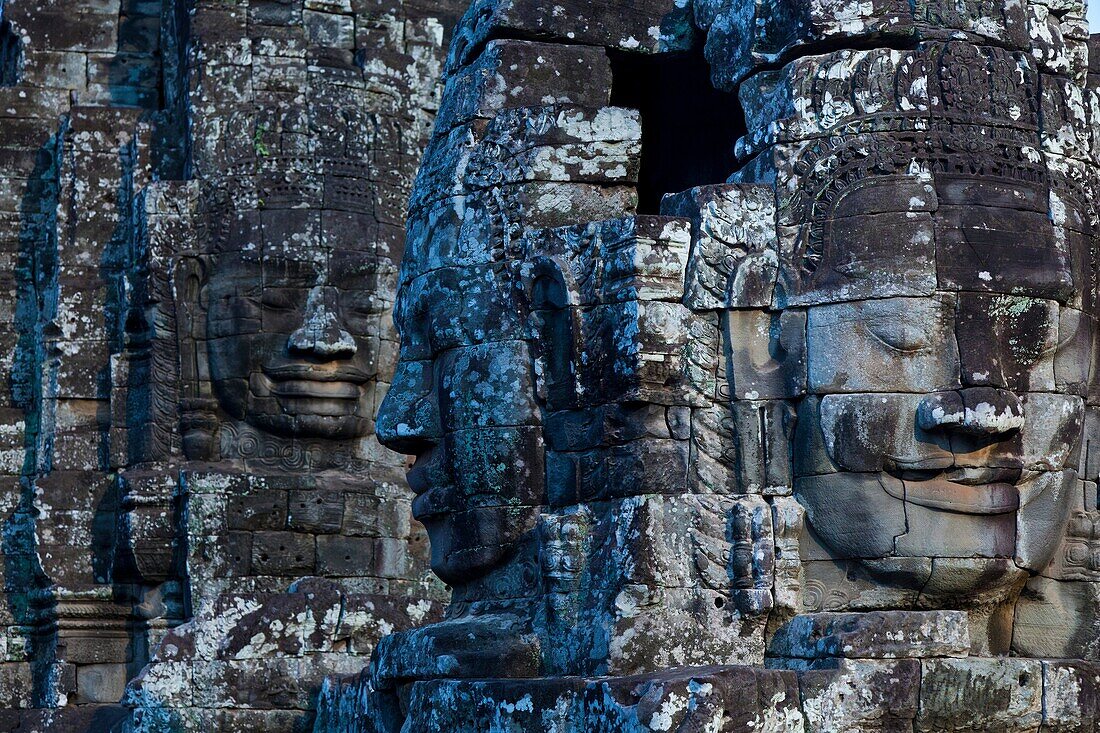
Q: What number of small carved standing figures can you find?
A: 0